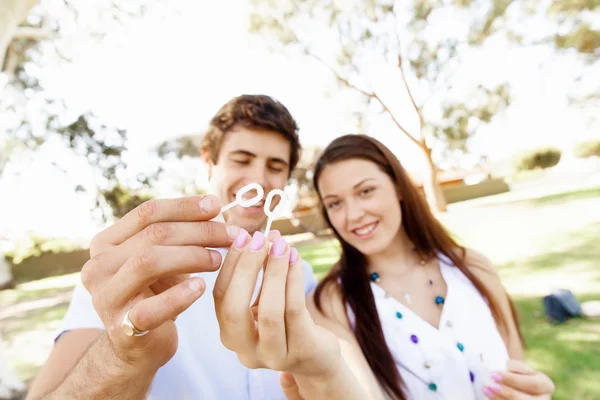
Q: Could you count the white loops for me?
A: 2